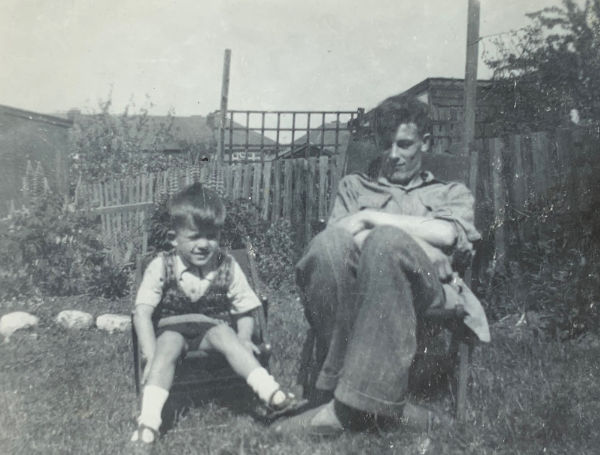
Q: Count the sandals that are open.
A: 2